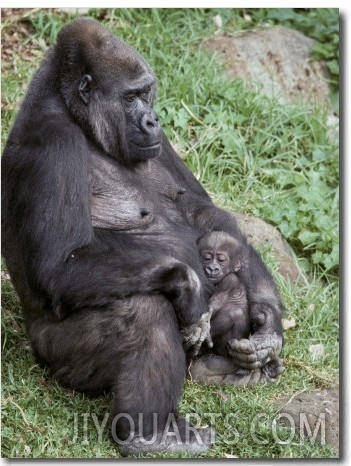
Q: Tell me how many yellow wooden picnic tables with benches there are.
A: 0